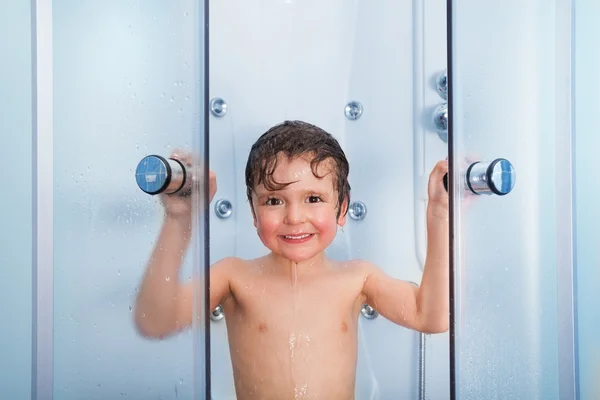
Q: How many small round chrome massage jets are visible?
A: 6